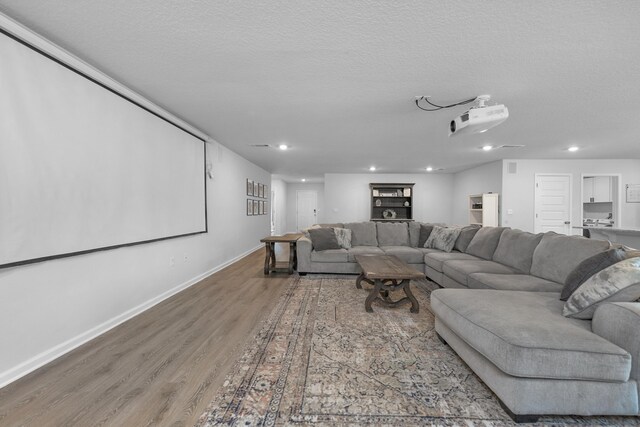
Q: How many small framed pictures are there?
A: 8